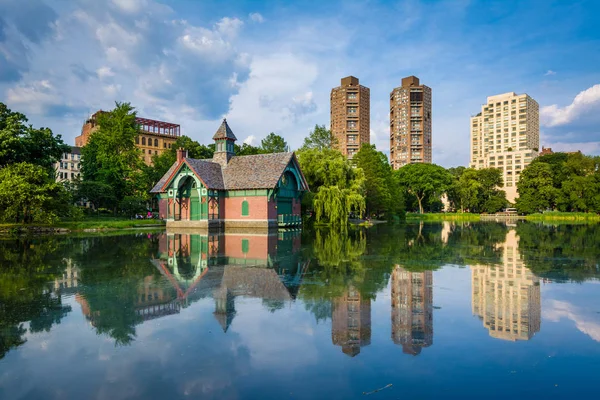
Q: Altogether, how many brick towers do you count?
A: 2